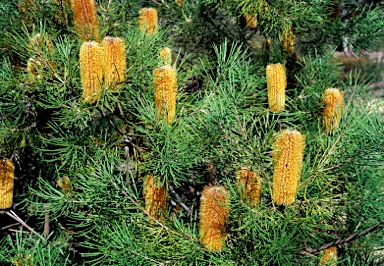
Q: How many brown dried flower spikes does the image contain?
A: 0